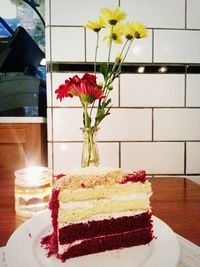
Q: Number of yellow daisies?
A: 5